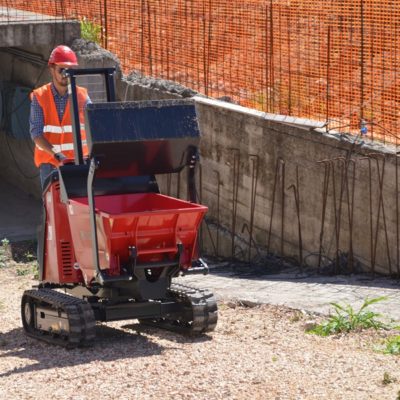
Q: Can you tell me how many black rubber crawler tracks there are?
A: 2